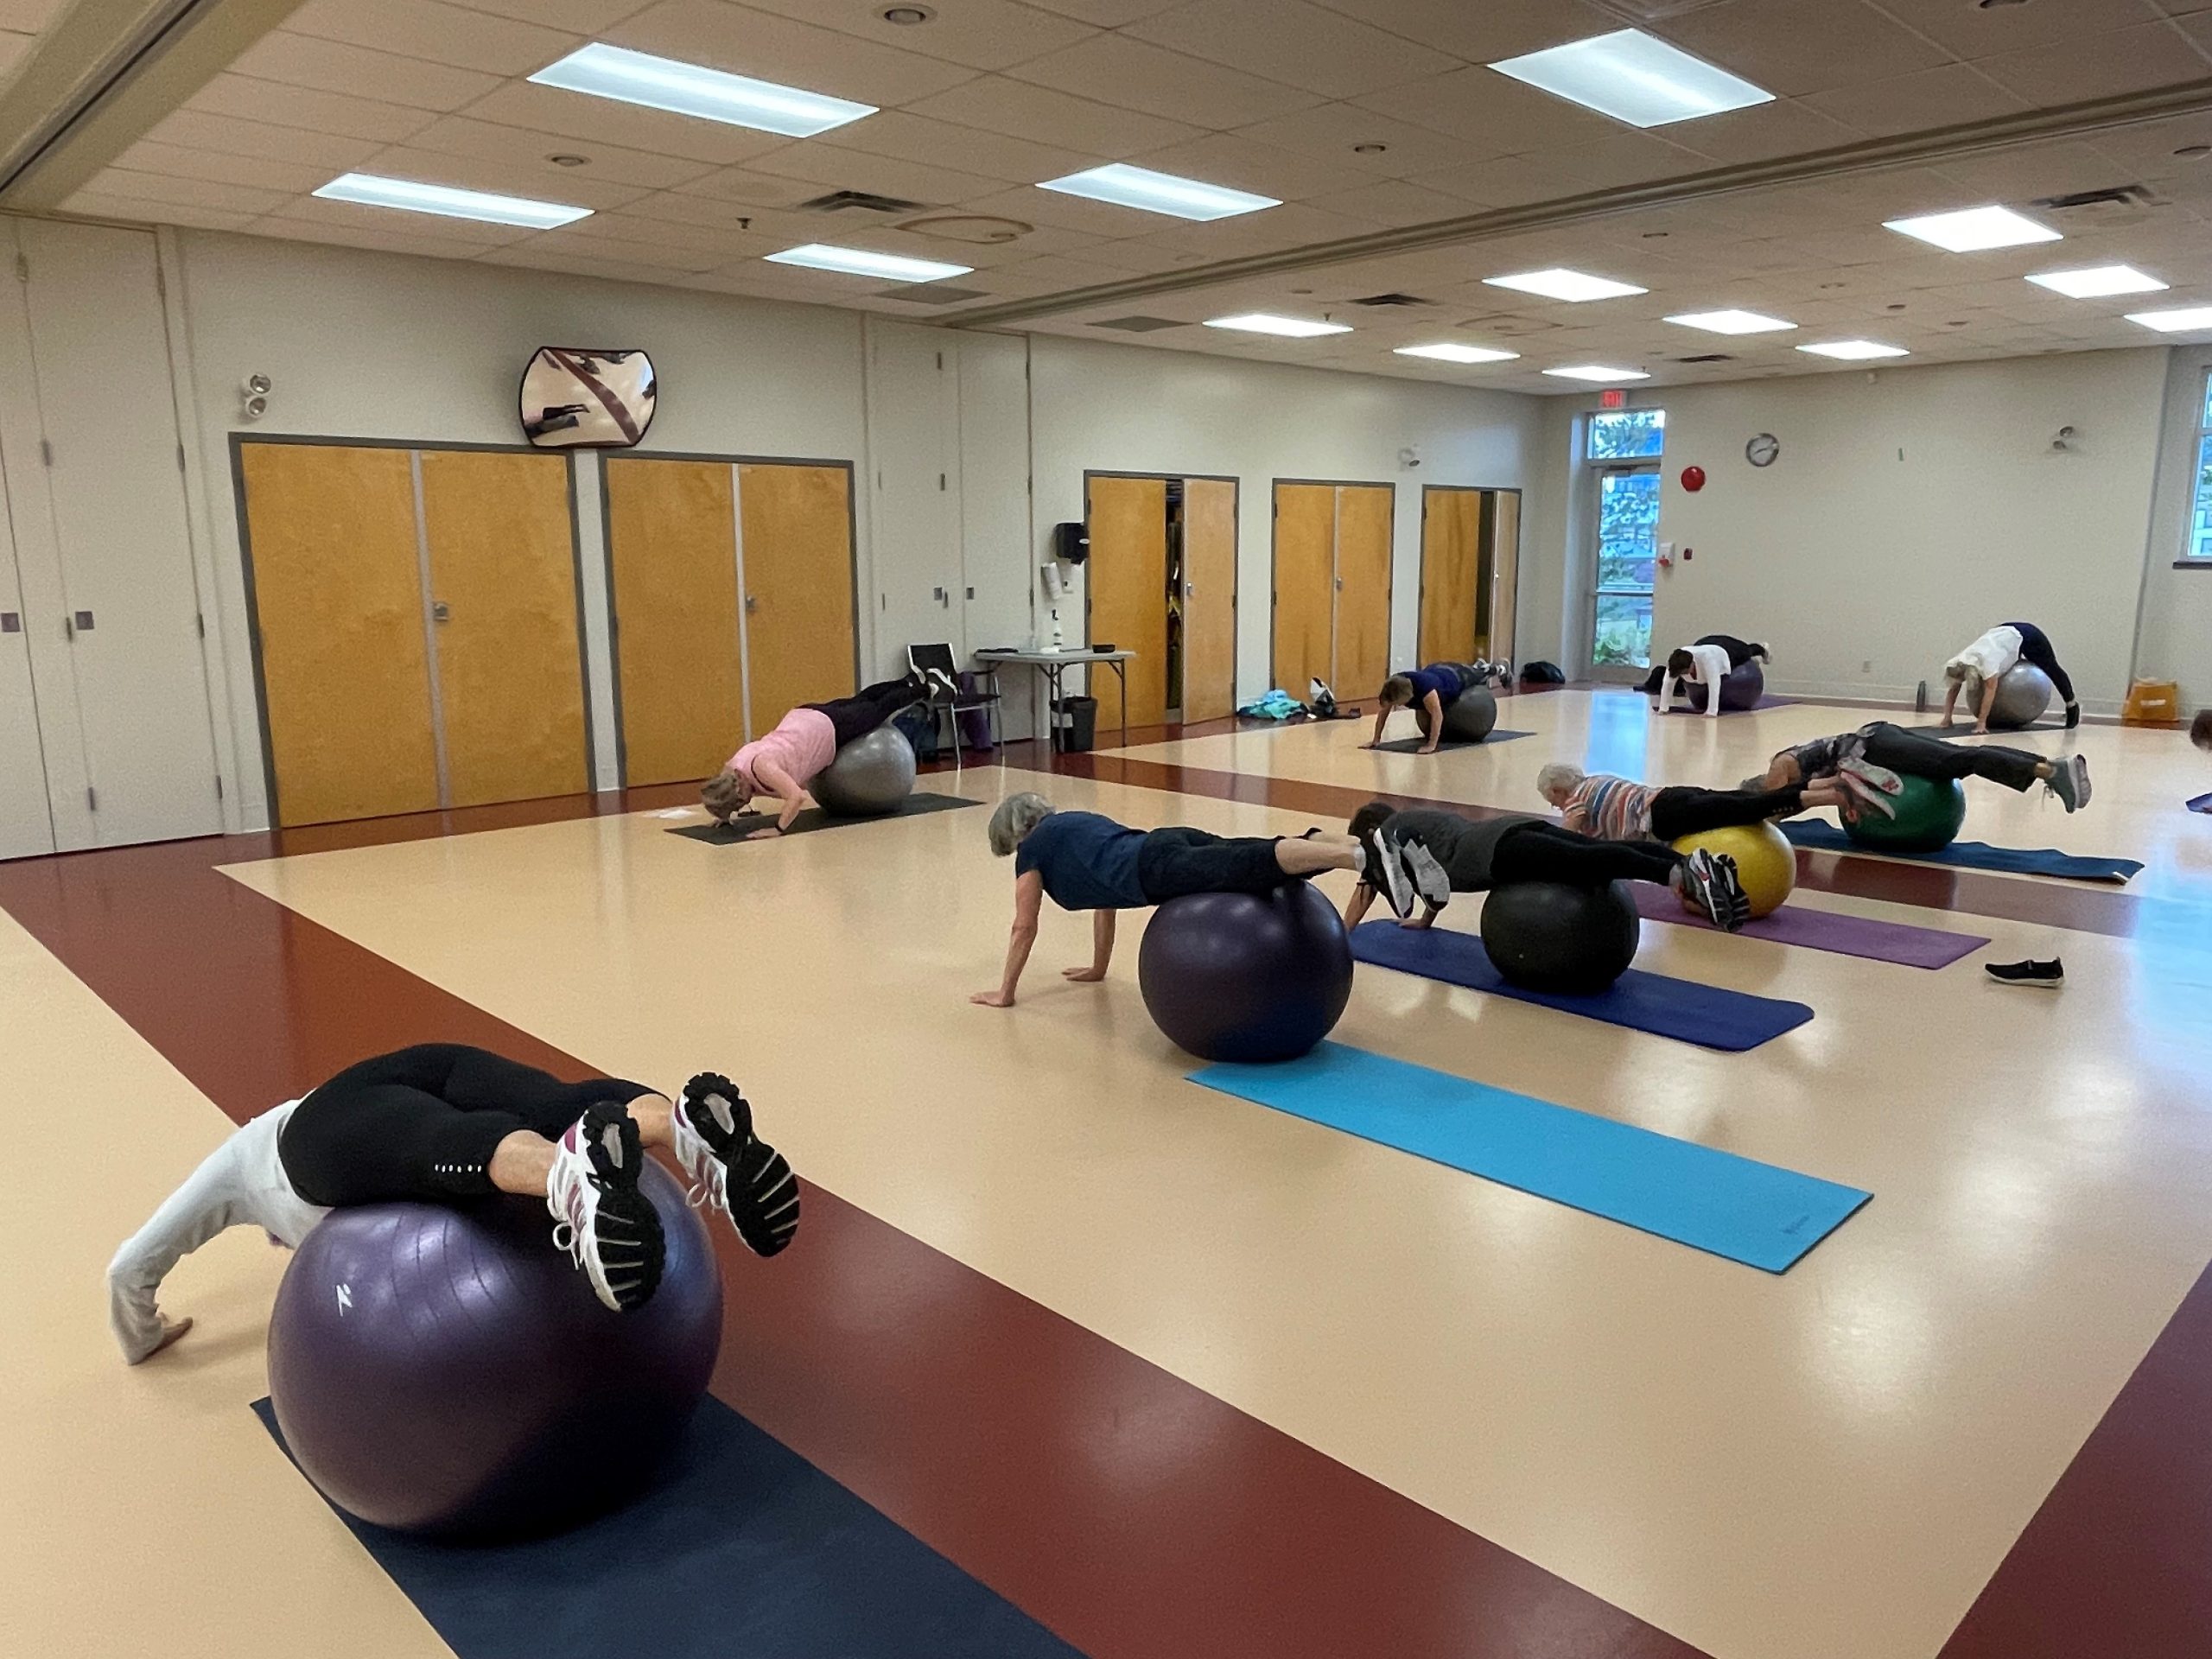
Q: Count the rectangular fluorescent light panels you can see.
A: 14